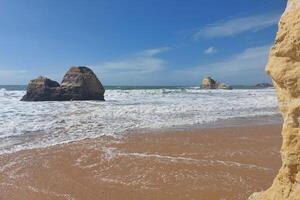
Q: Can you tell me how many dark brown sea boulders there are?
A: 2